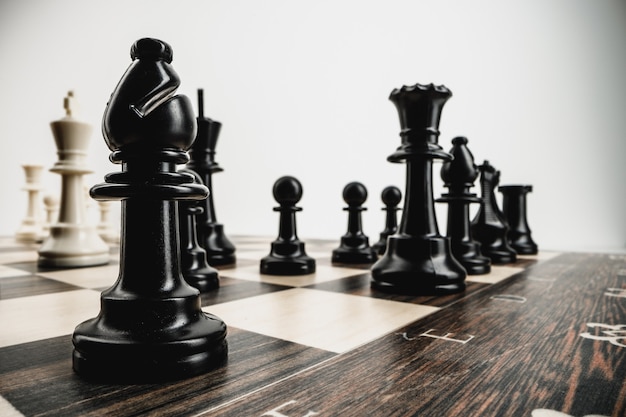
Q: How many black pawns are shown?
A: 4